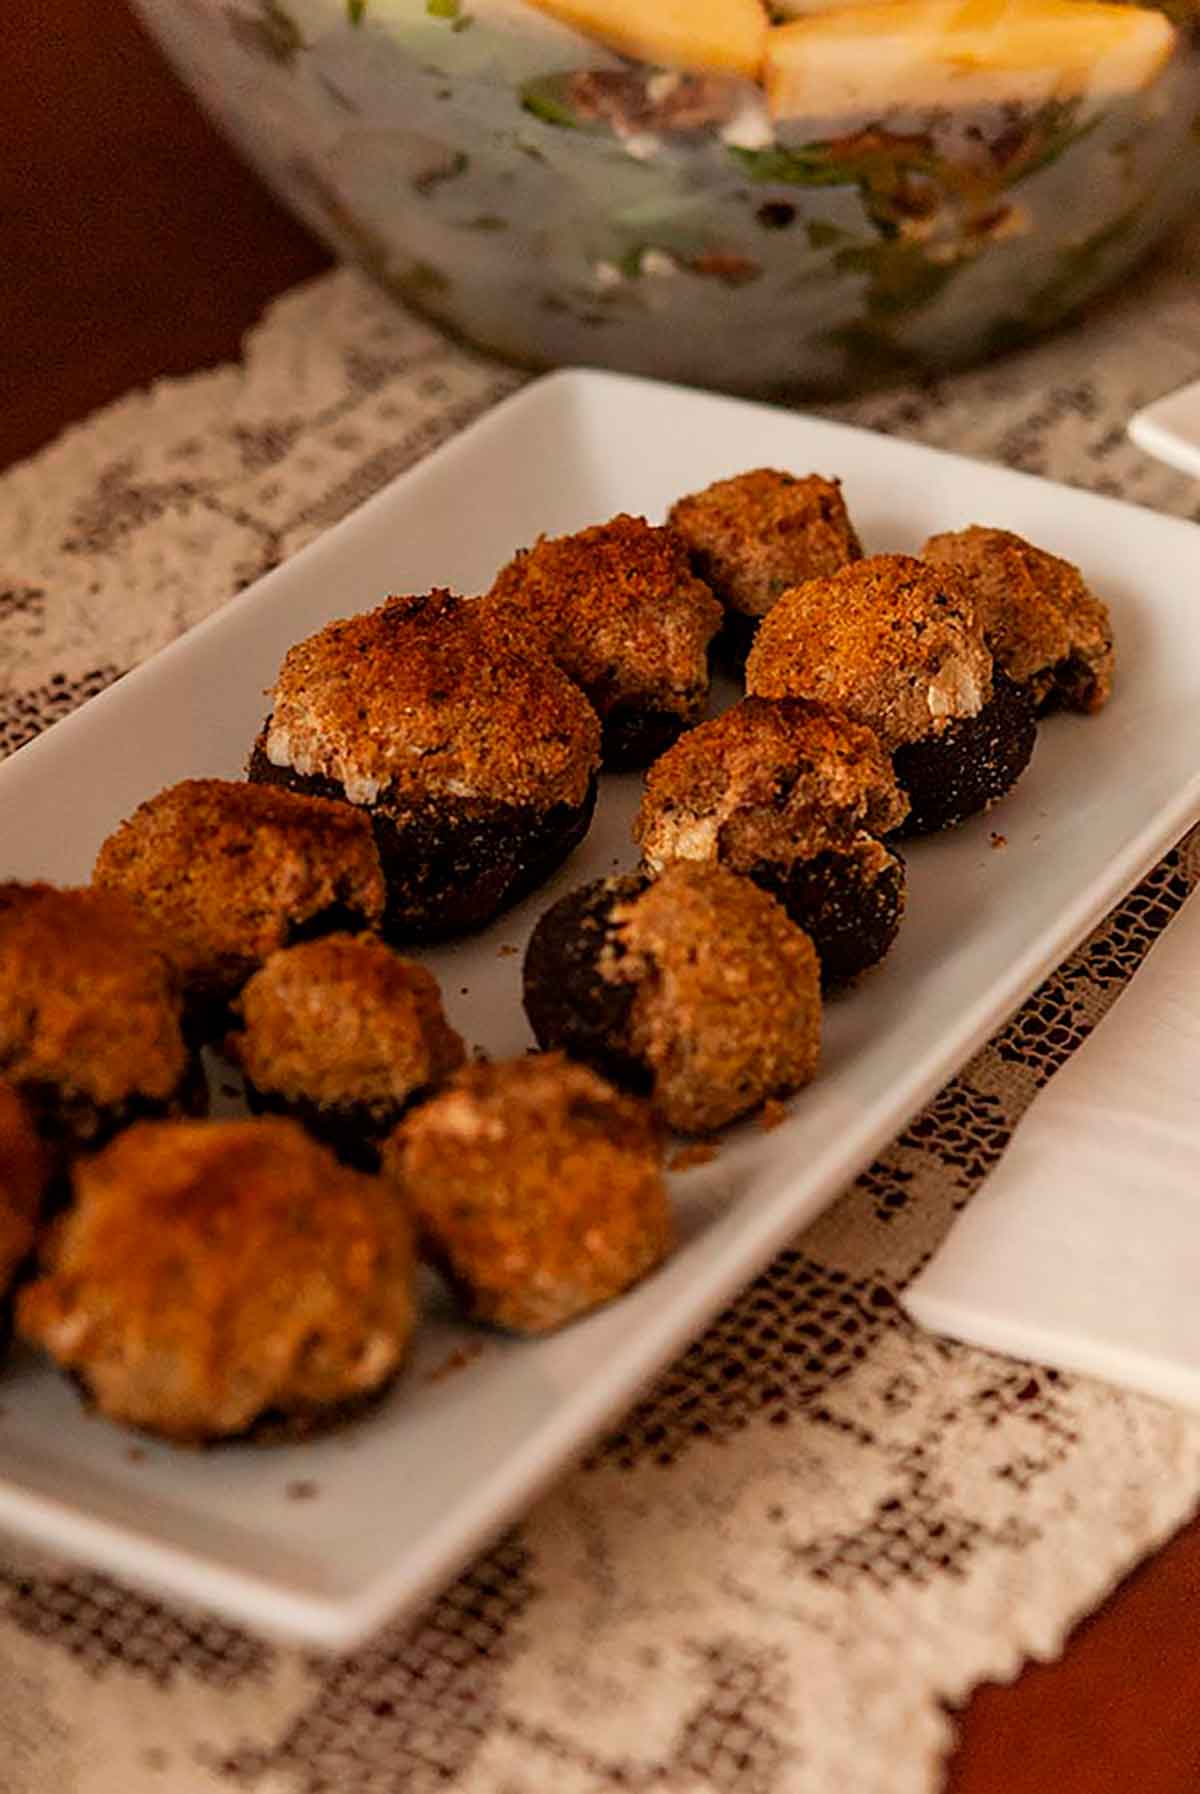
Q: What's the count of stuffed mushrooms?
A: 13